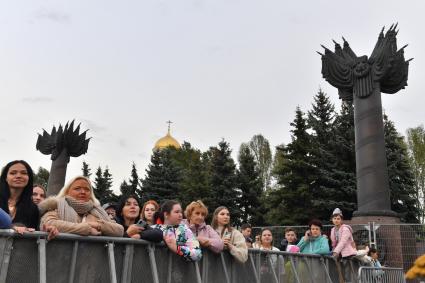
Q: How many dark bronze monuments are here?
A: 2